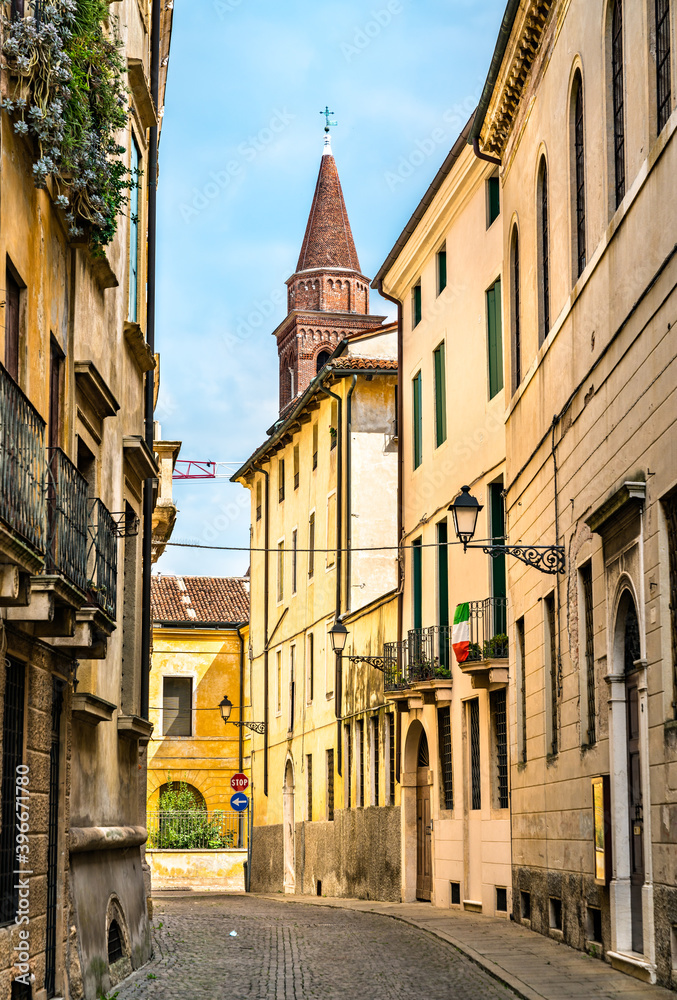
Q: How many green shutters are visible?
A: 9